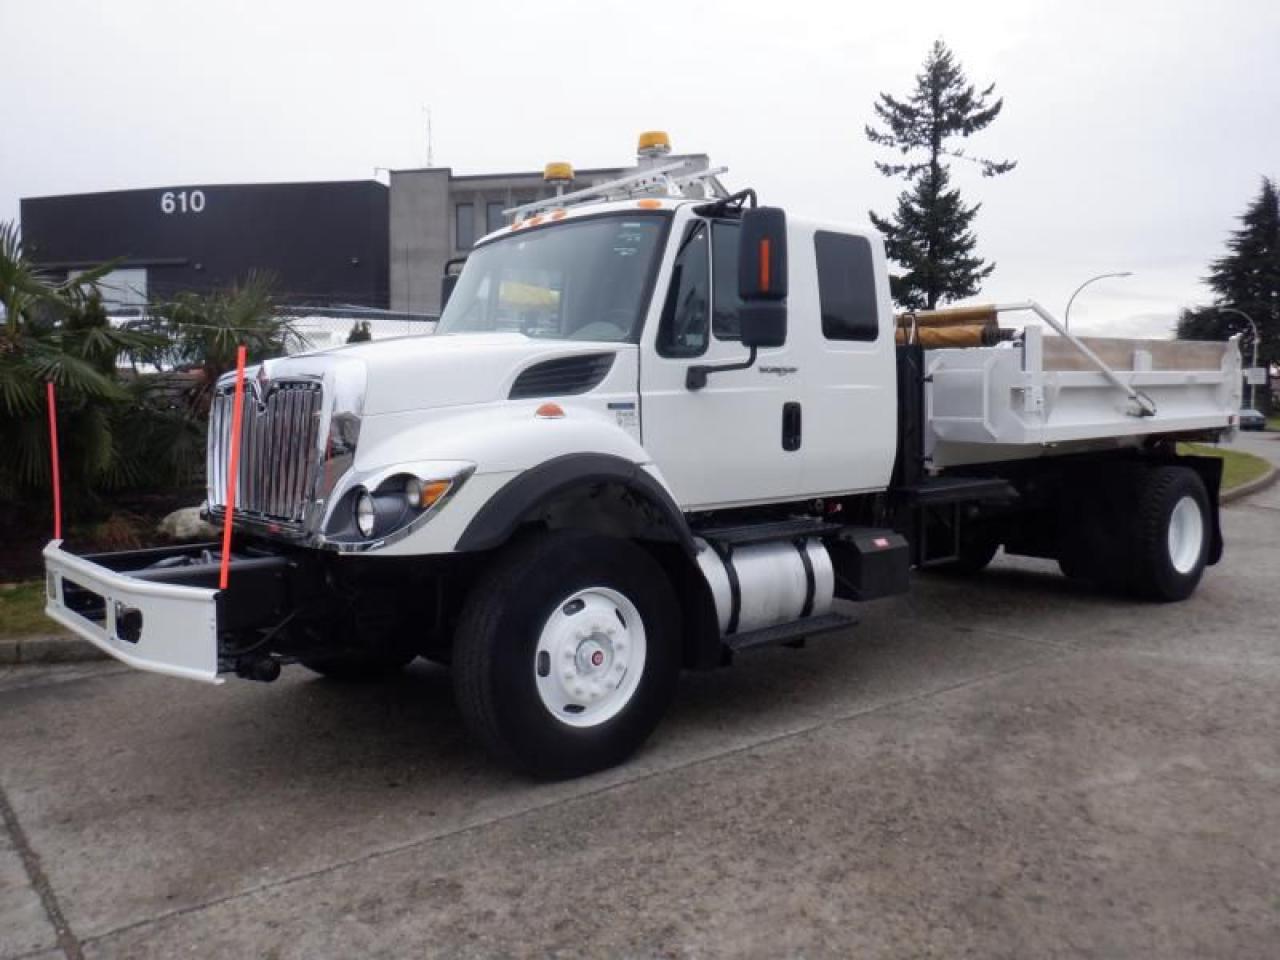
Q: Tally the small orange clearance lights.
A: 4